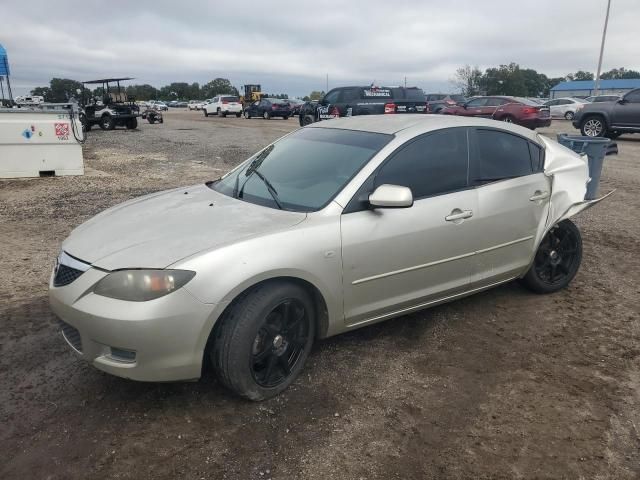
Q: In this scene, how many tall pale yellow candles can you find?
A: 0